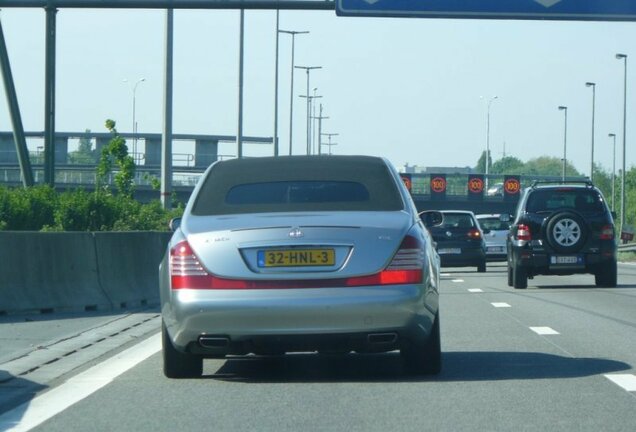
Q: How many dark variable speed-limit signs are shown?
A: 4